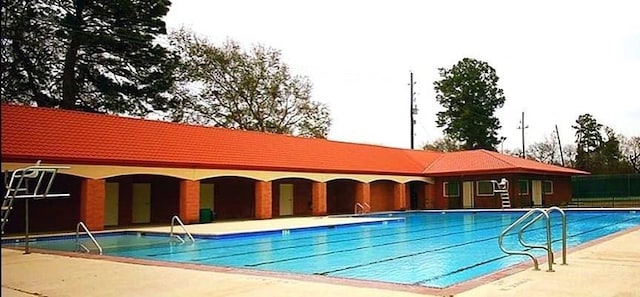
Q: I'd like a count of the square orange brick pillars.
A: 6